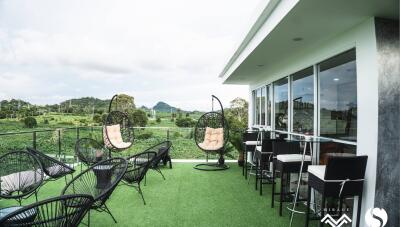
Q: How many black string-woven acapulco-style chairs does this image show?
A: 7